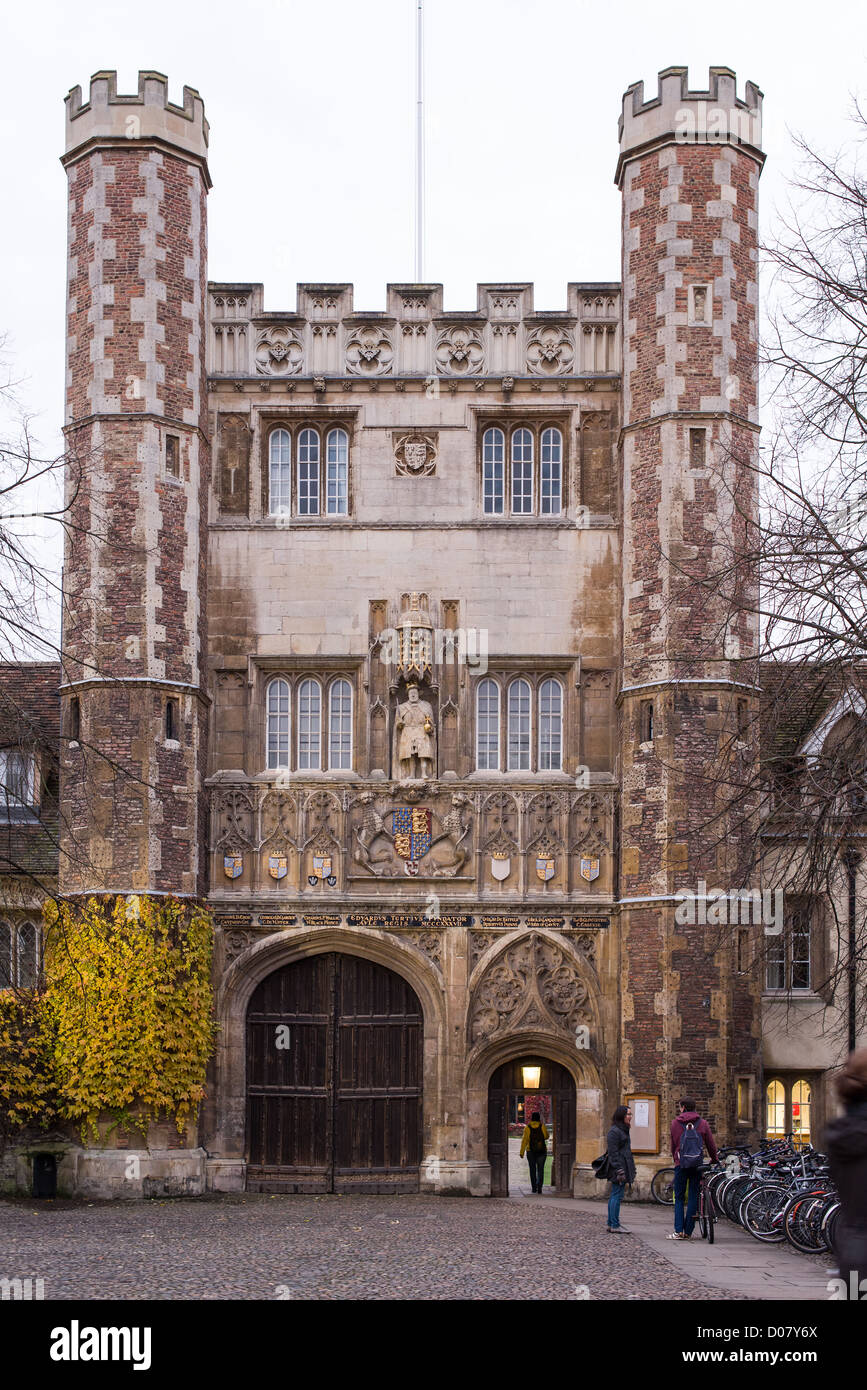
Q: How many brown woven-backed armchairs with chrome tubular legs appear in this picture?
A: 0